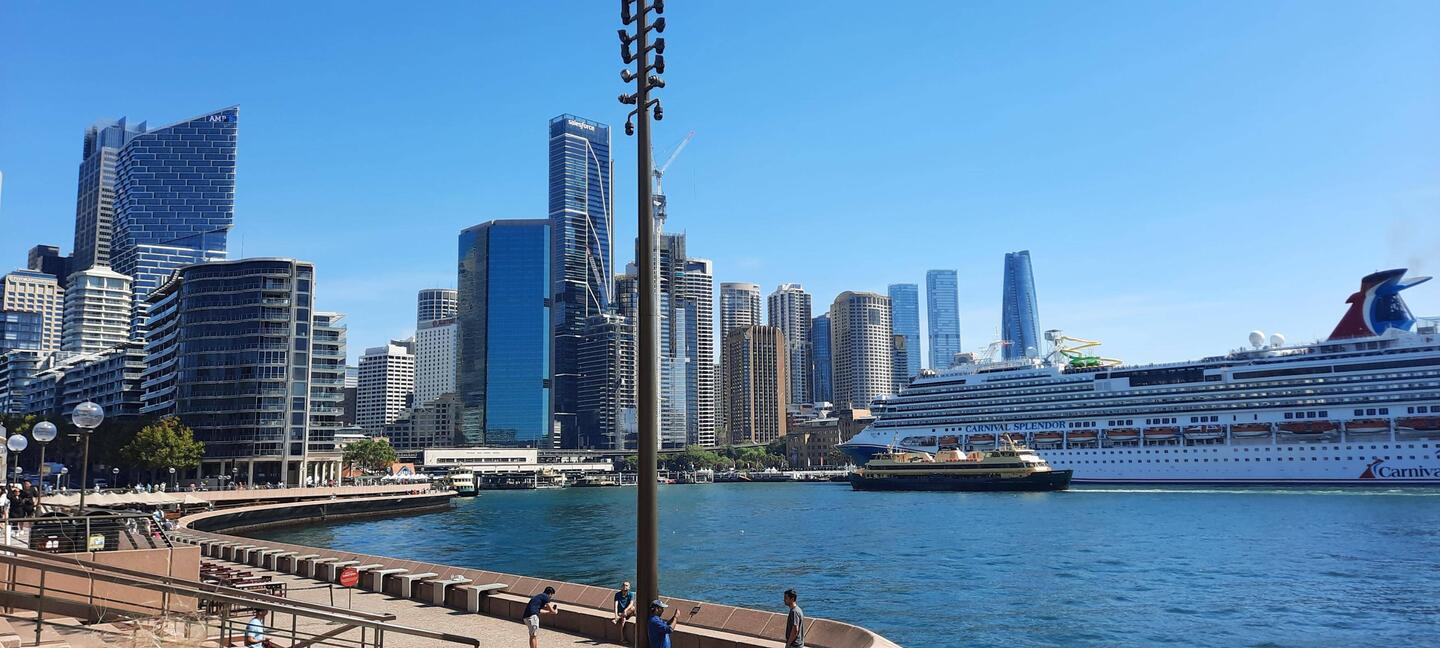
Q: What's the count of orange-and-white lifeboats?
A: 12